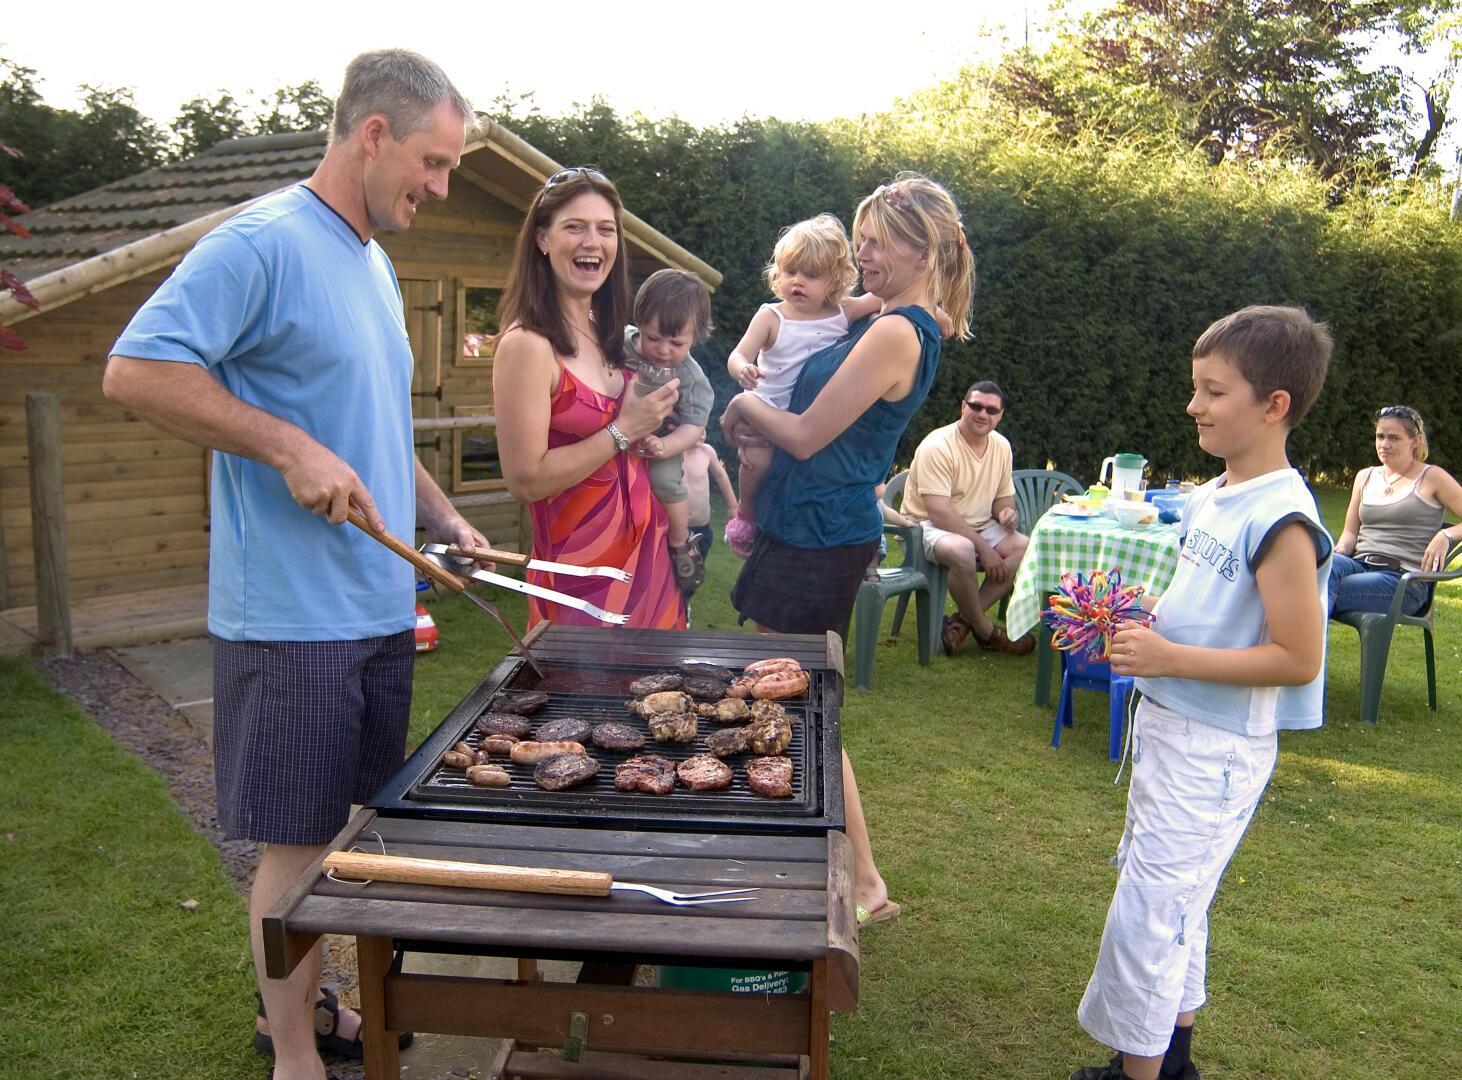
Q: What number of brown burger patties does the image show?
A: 8